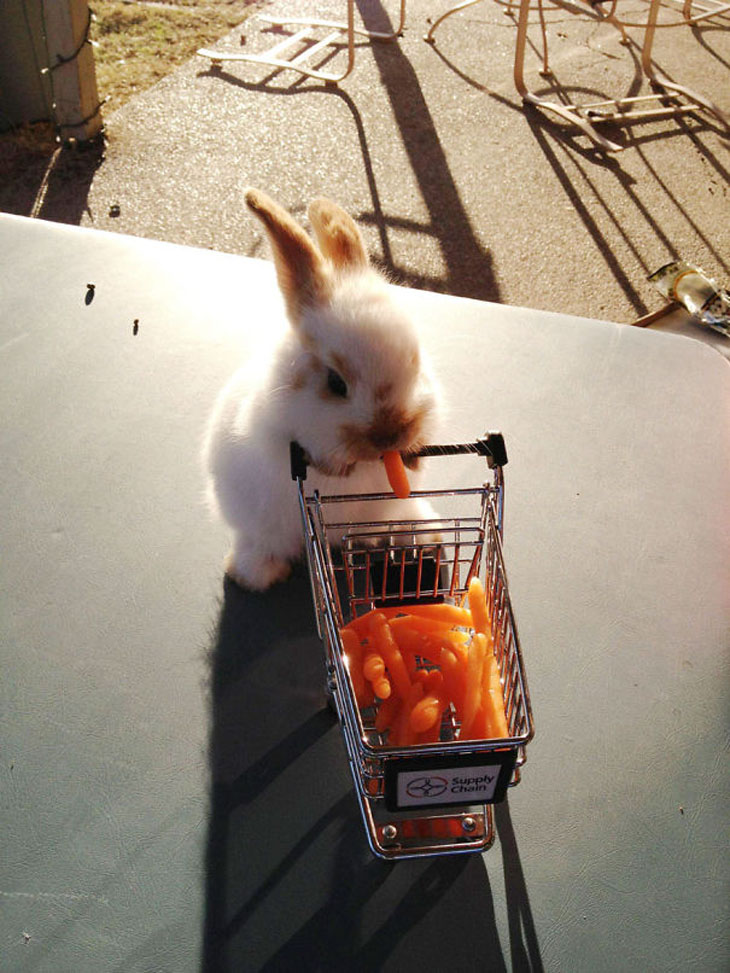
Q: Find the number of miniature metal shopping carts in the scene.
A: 1